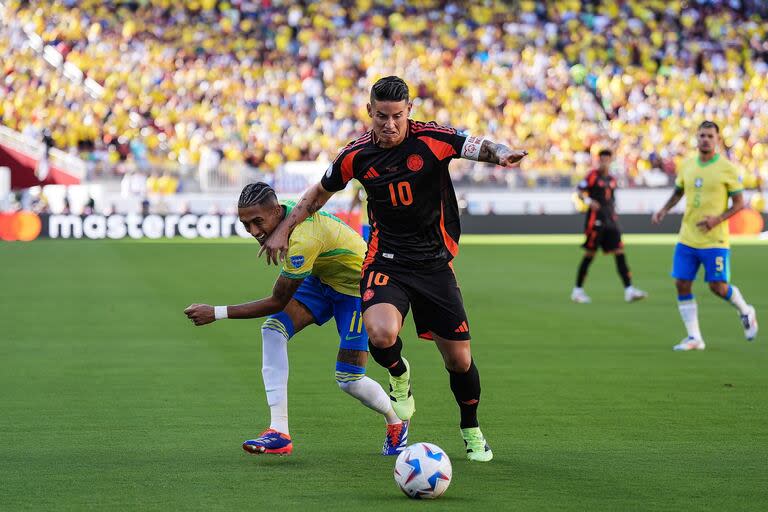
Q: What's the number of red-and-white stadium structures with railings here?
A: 1